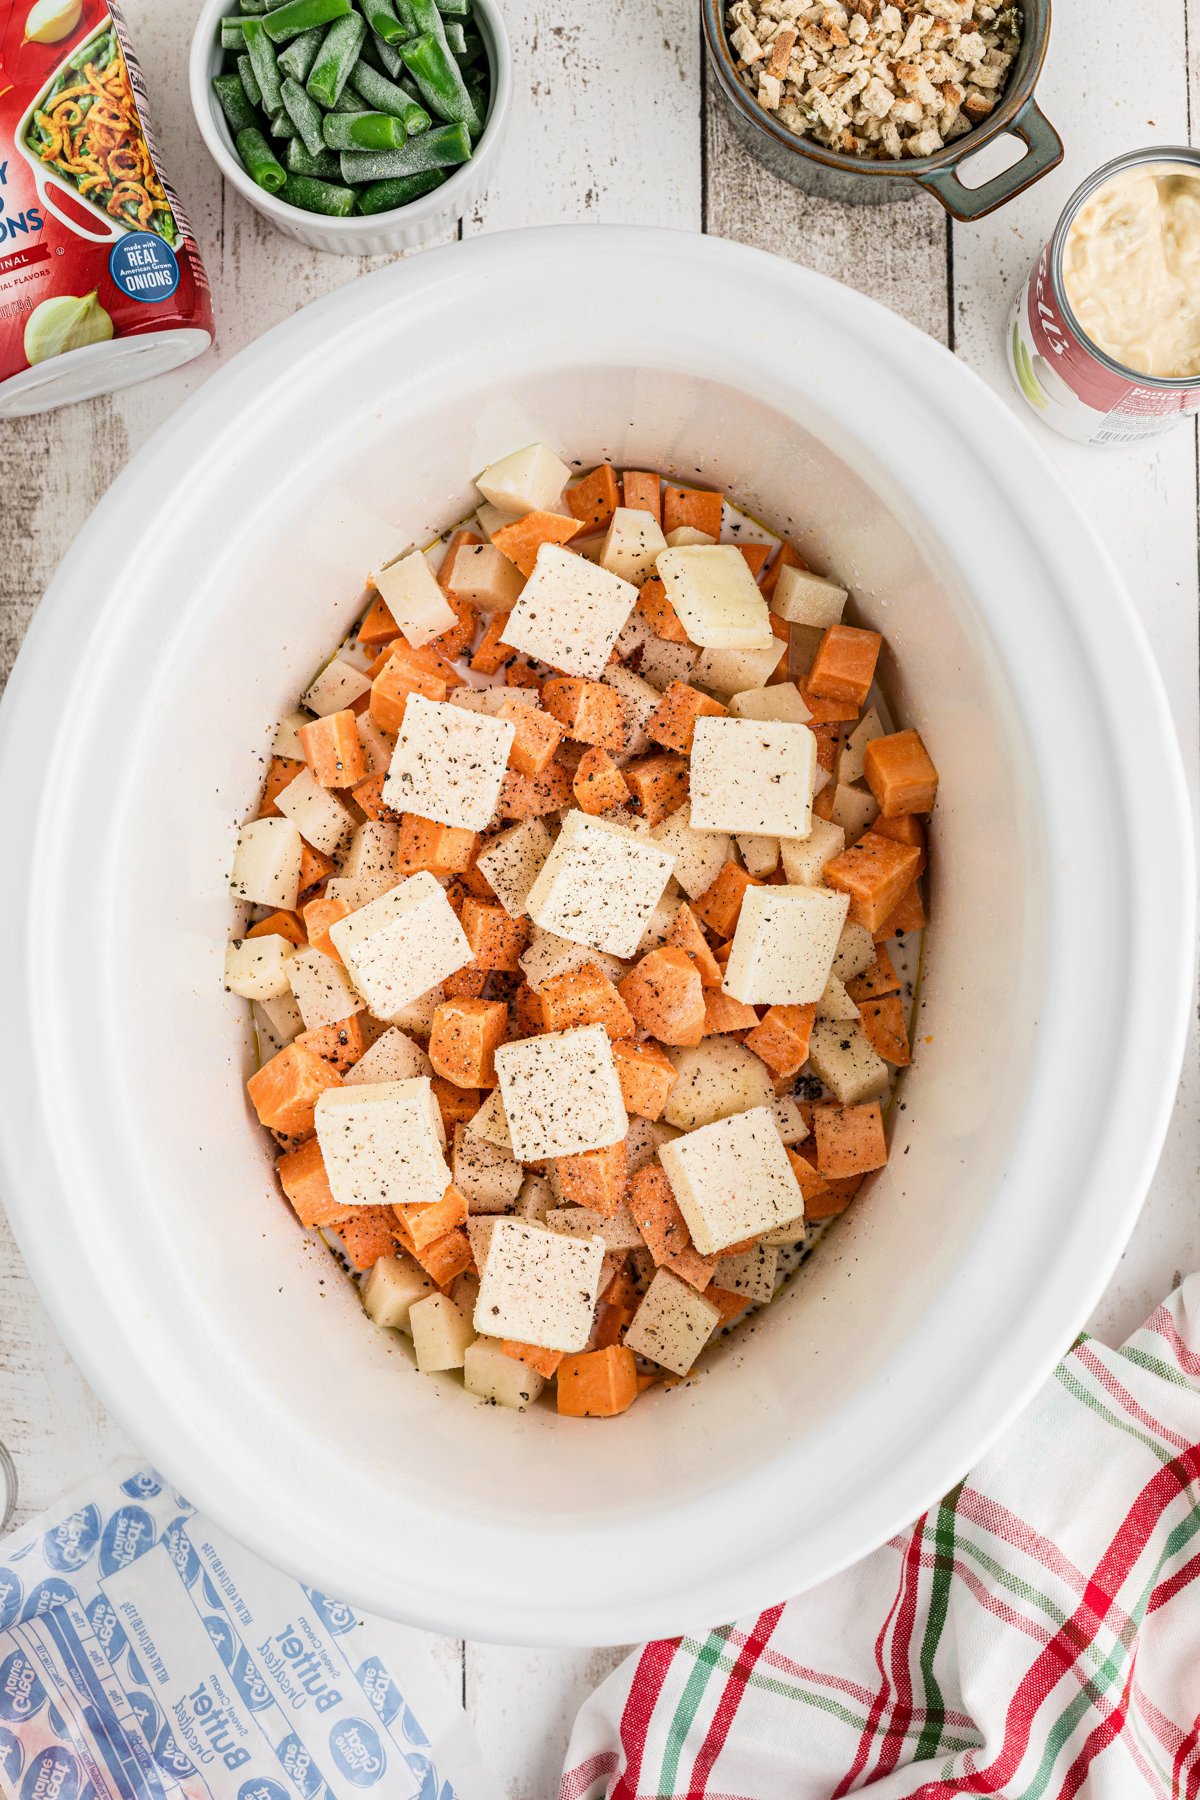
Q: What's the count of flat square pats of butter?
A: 11